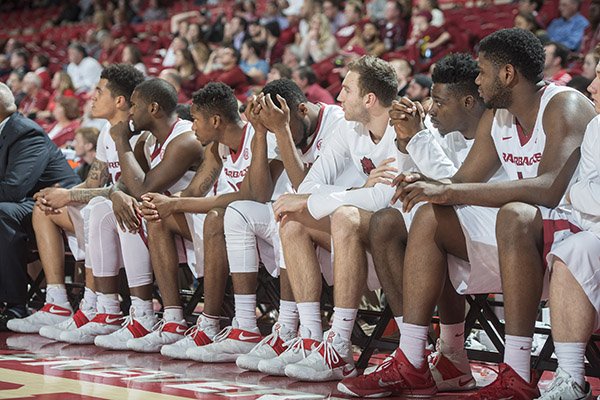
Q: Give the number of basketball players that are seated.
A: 8